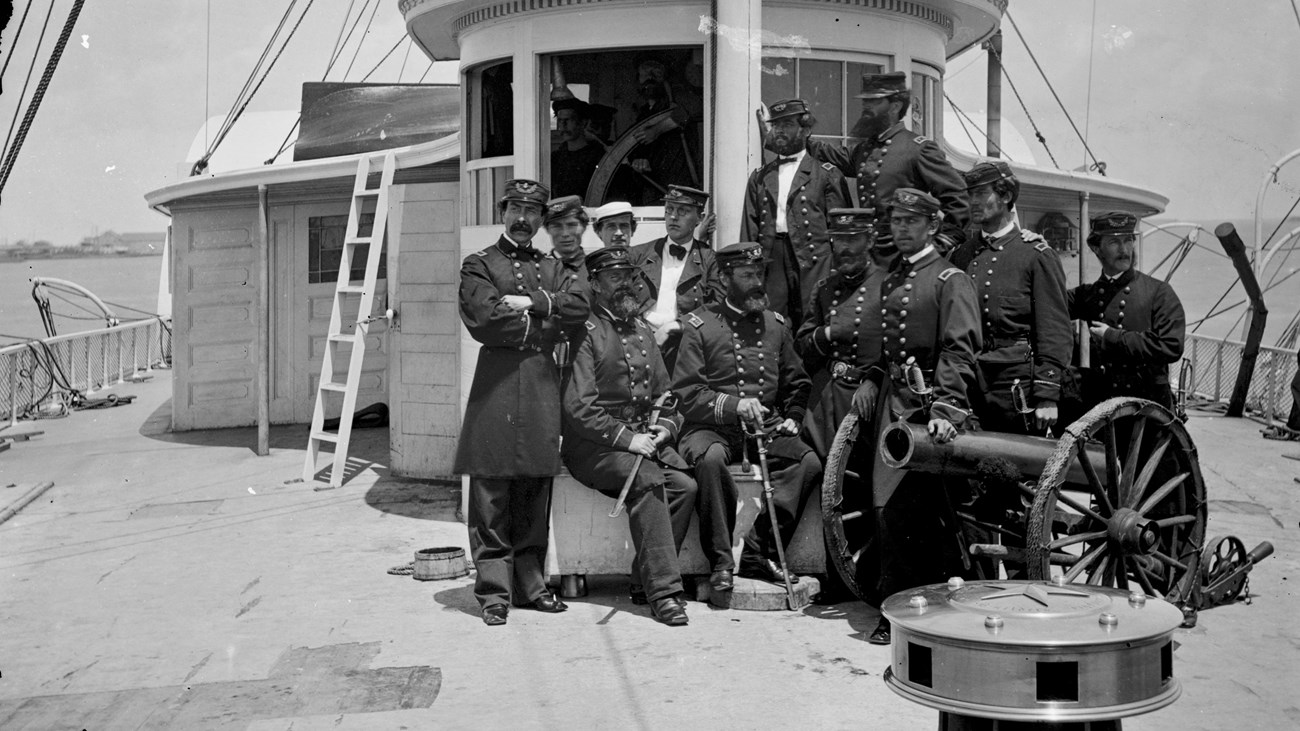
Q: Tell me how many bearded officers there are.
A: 5